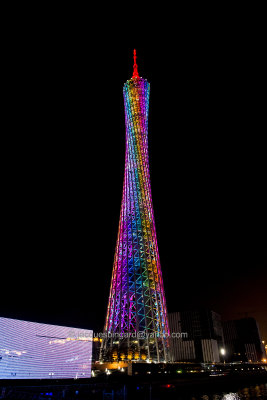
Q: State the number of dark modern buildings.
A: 2